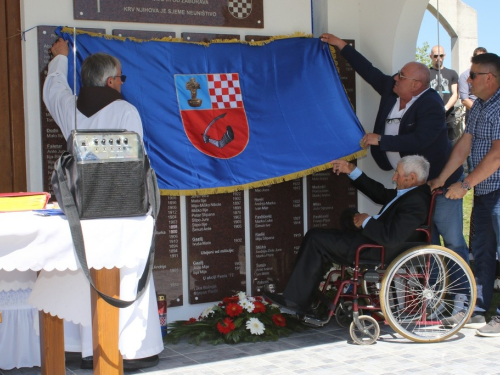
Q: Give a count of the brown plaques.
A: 6